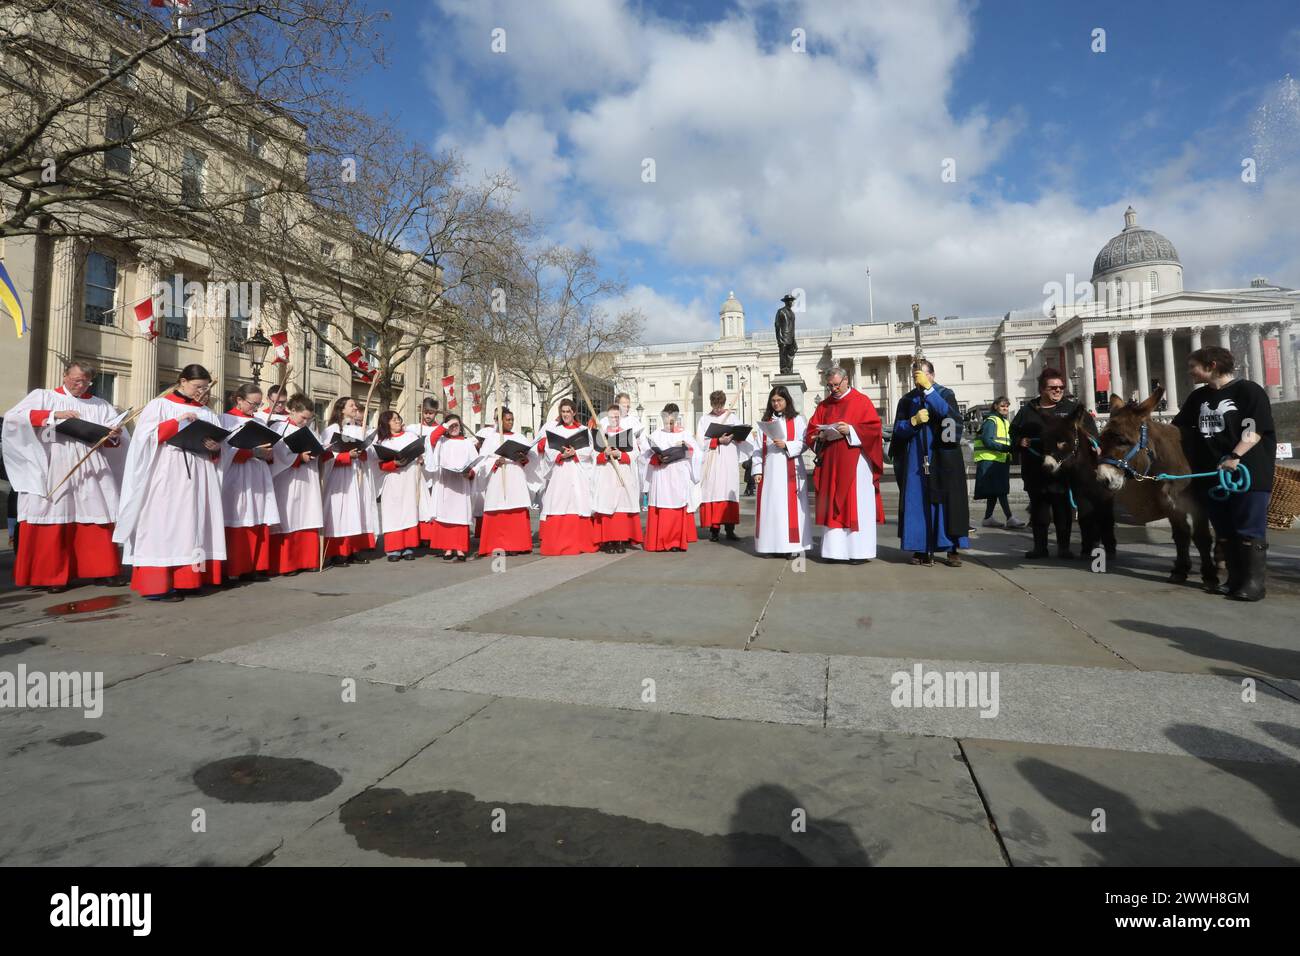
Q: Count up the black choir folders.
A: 12